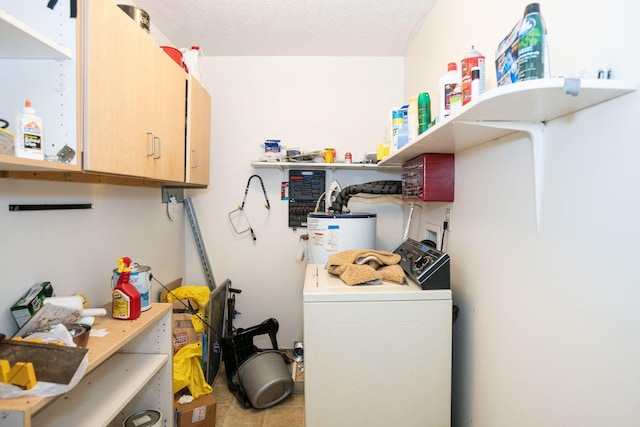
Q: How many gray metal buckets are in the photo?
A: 1